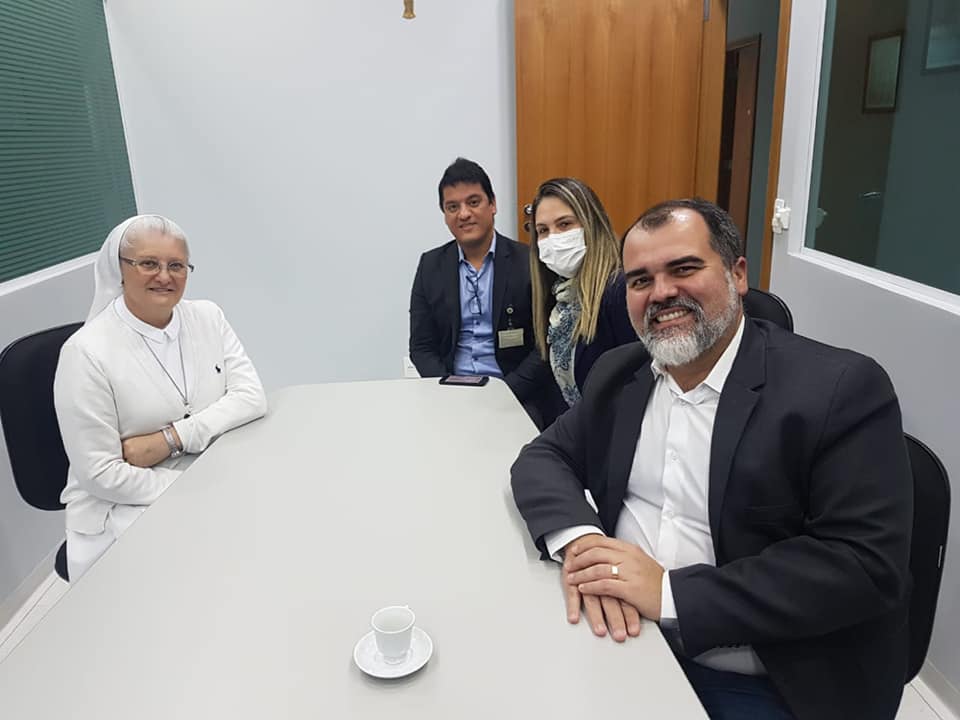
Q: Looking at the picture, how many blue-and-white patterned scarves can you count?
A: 1